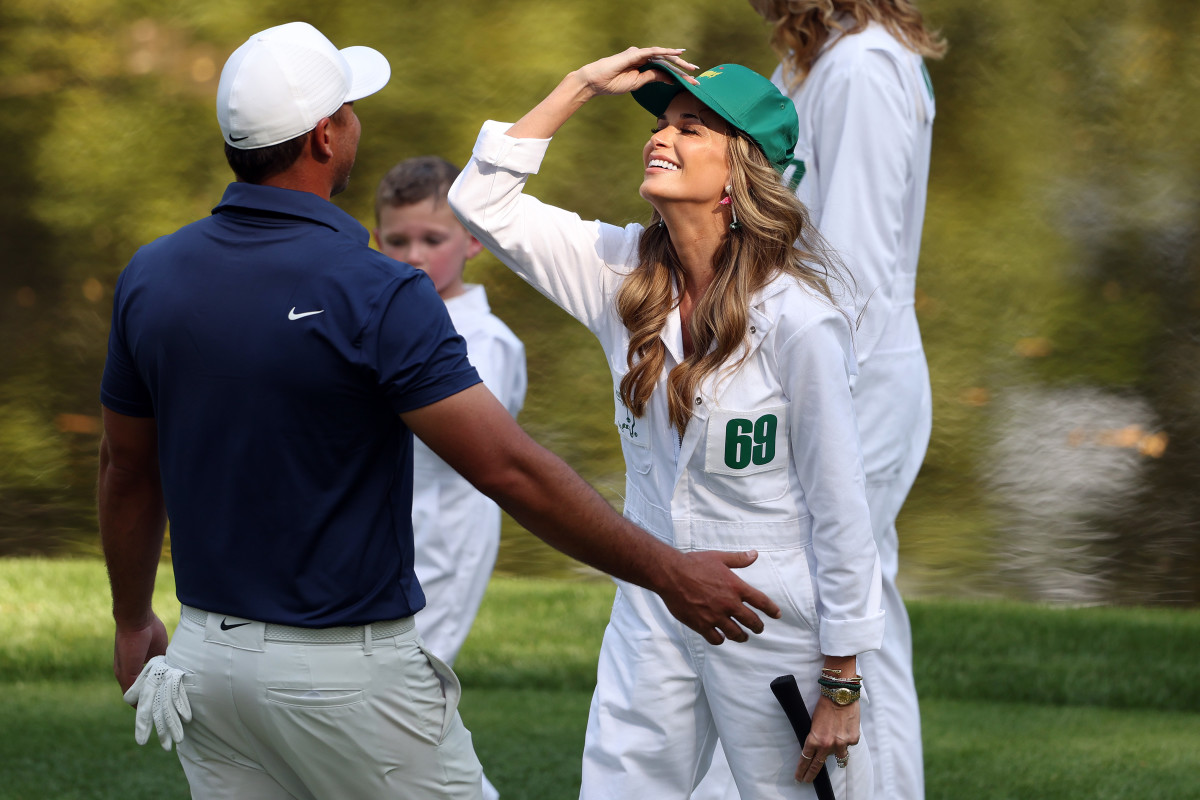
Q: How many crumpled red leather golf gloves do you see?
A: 0